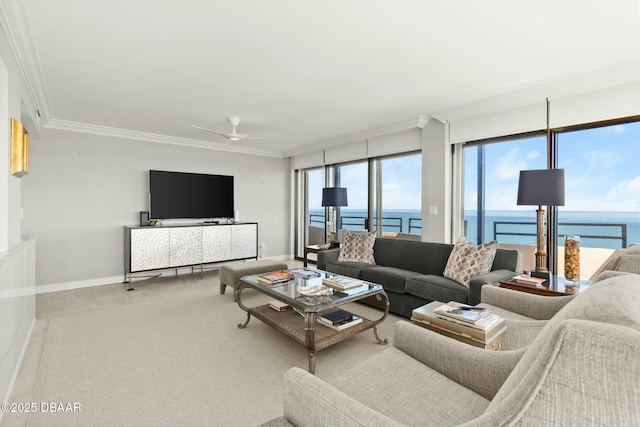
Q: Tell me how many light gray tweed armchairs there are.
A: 2